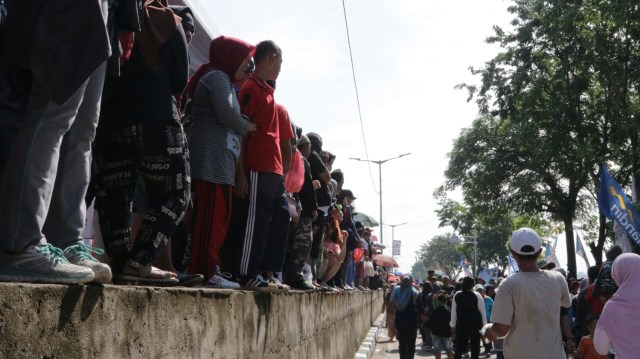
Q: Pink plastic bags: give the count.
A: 1